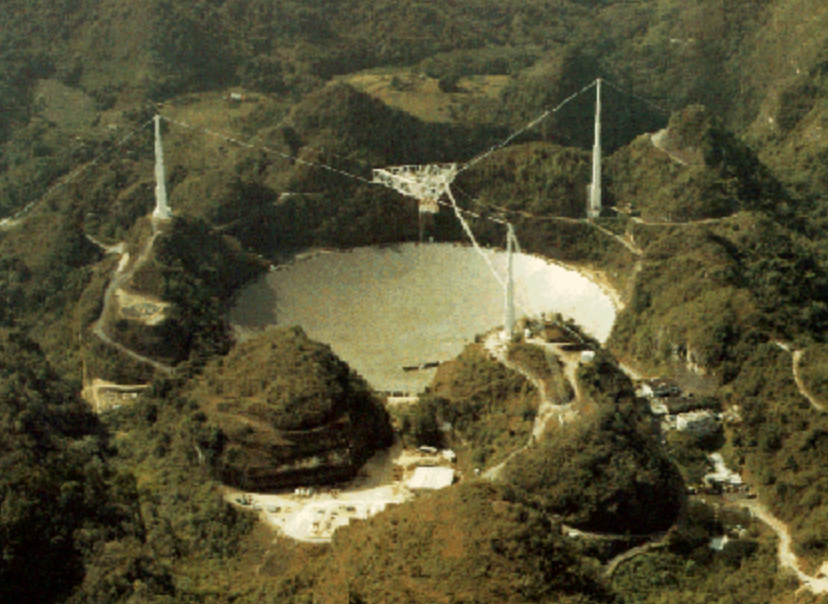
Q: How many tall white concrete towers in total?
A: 3